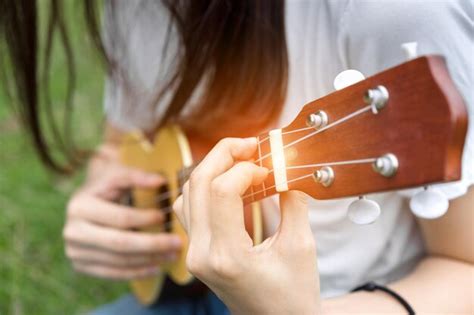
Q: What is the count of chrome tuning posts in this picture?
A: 4